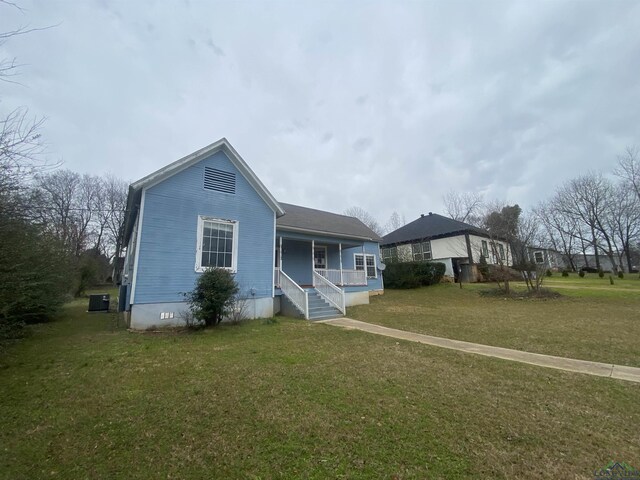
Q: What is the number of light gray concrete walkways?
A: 1